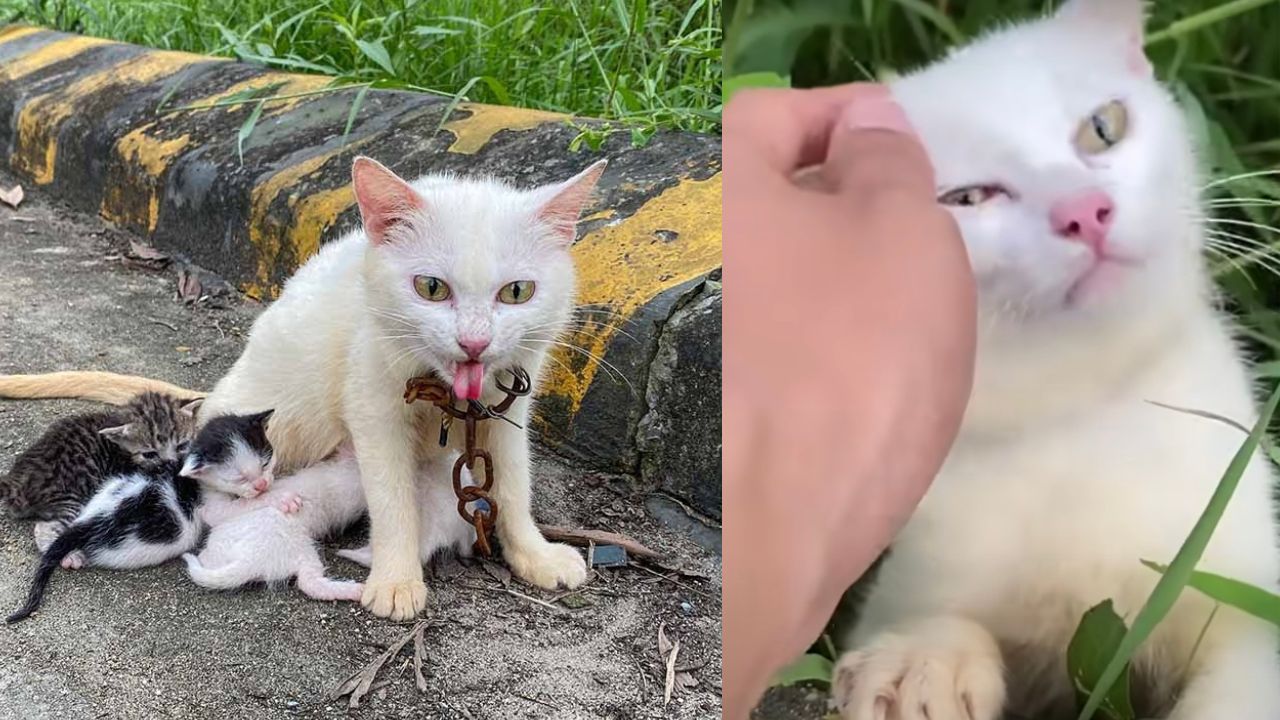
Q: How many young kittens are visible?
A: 4